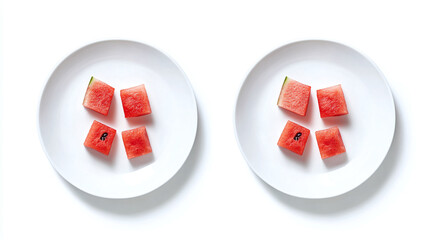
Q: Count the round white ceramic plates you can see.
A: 2